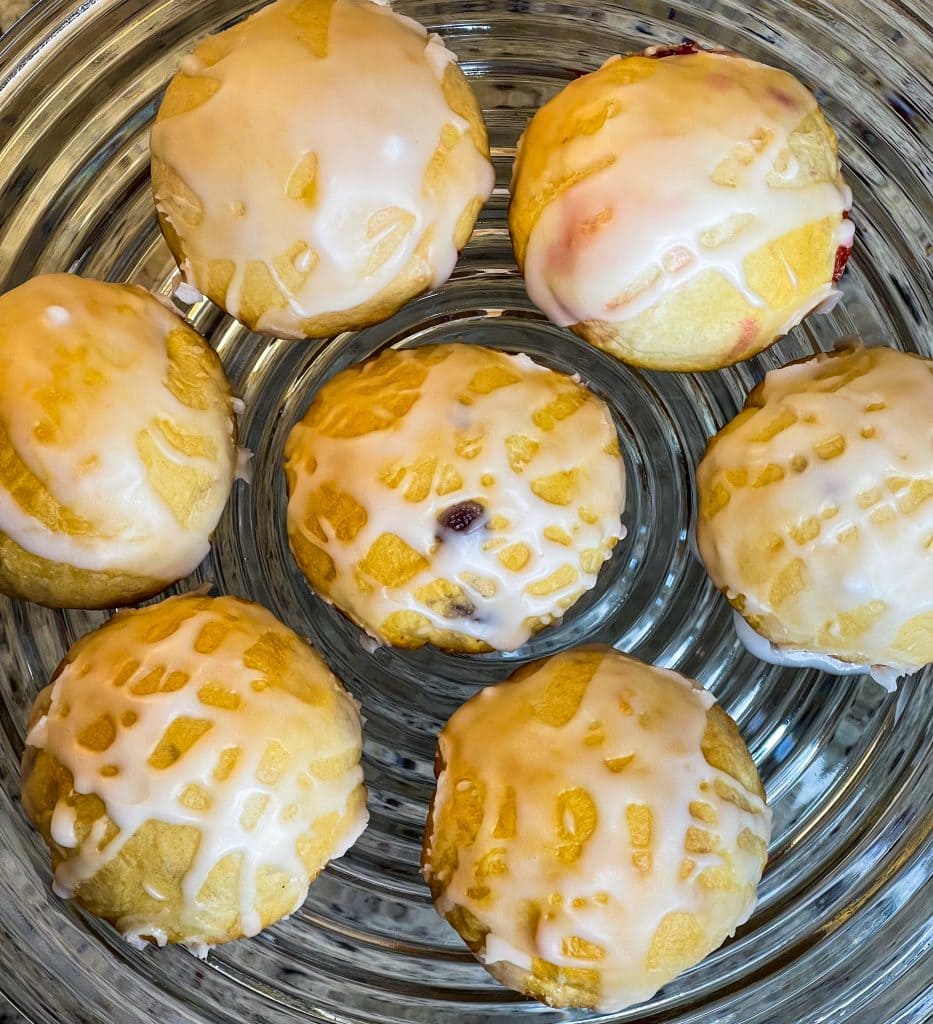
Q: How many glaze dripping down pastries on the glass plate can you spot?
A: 7